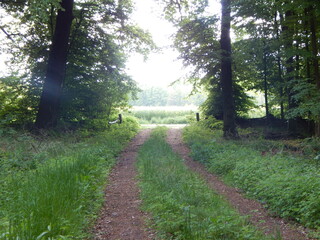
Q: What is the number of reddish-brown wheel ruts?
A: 2